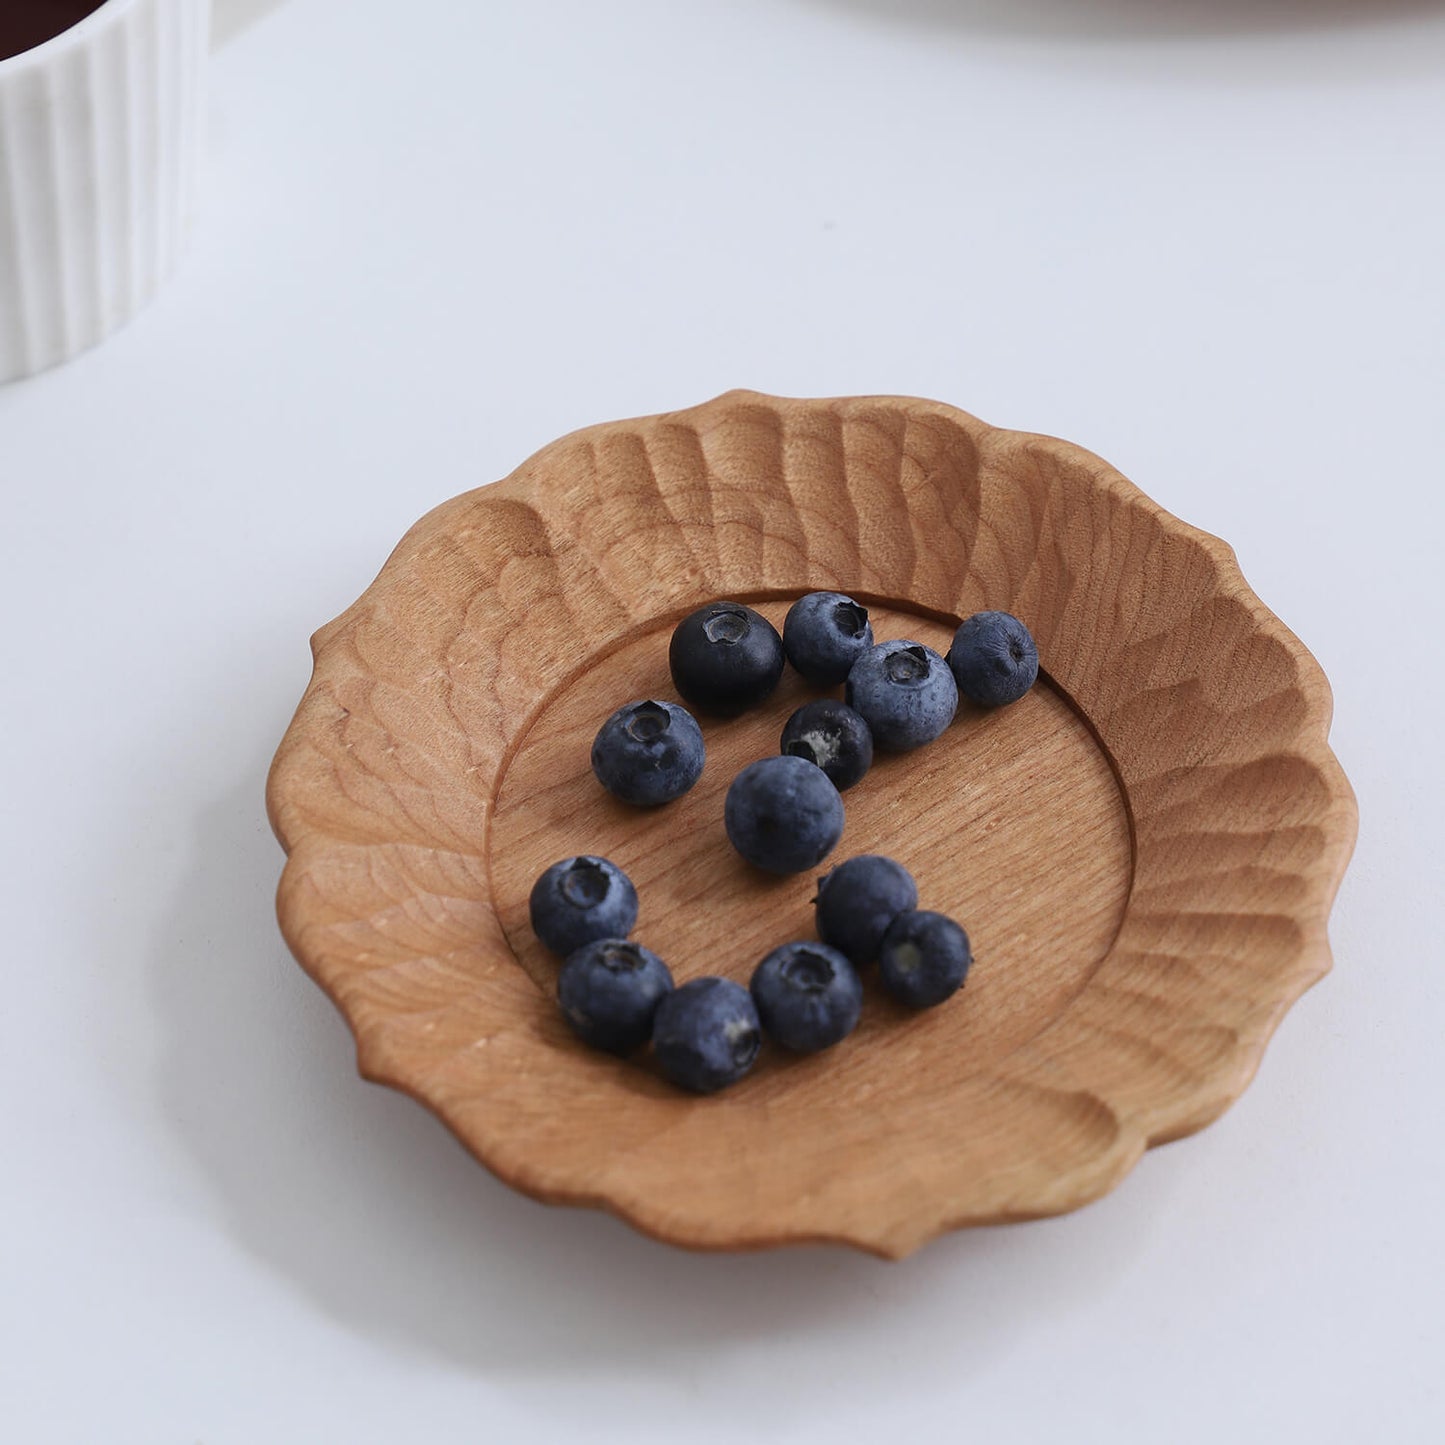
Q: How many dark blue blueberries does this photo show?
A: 13